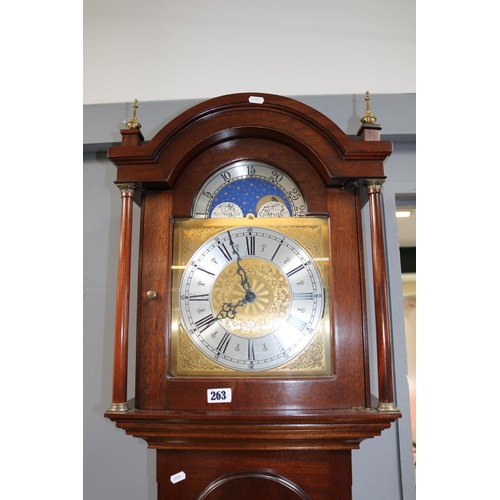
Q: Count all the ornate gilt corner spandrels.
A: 4